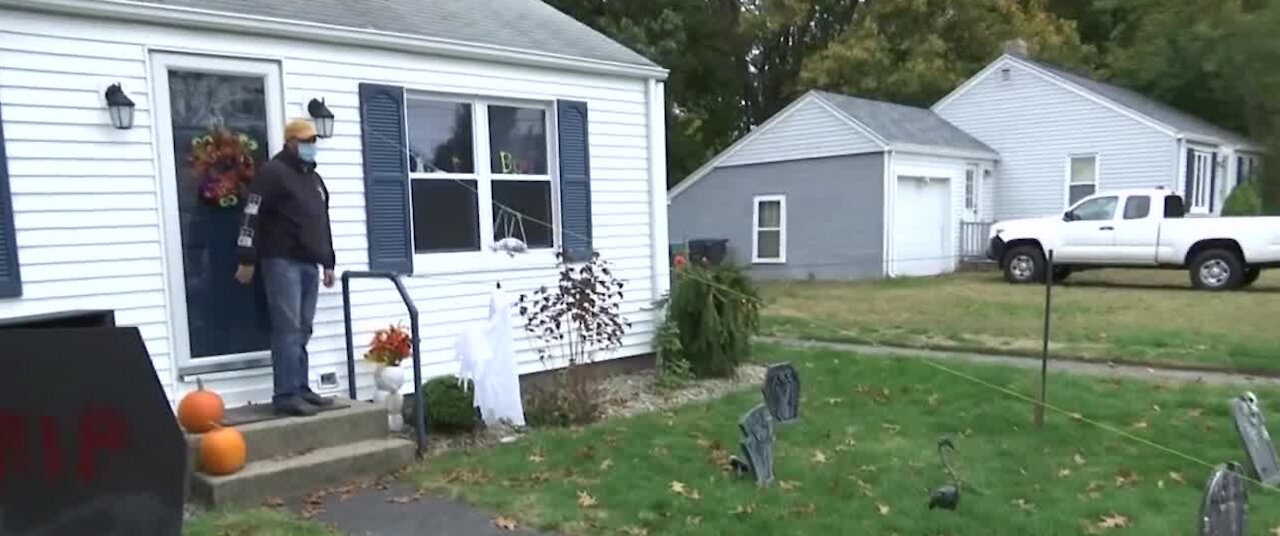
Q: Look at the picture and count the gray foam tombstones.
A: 4